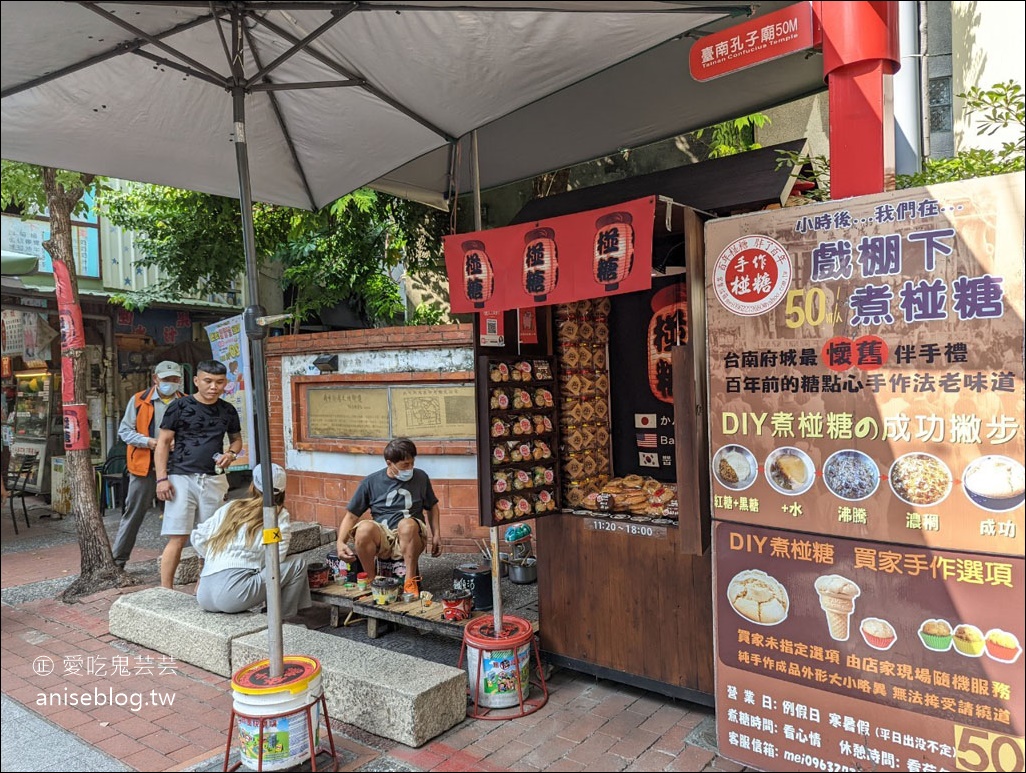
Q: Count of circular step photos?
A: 5